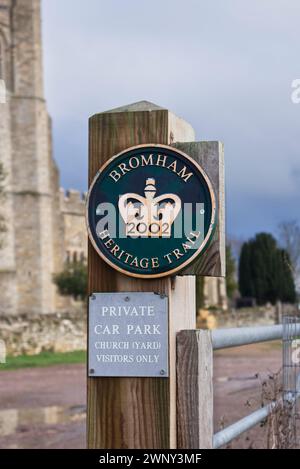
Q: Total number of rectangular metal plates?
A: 1